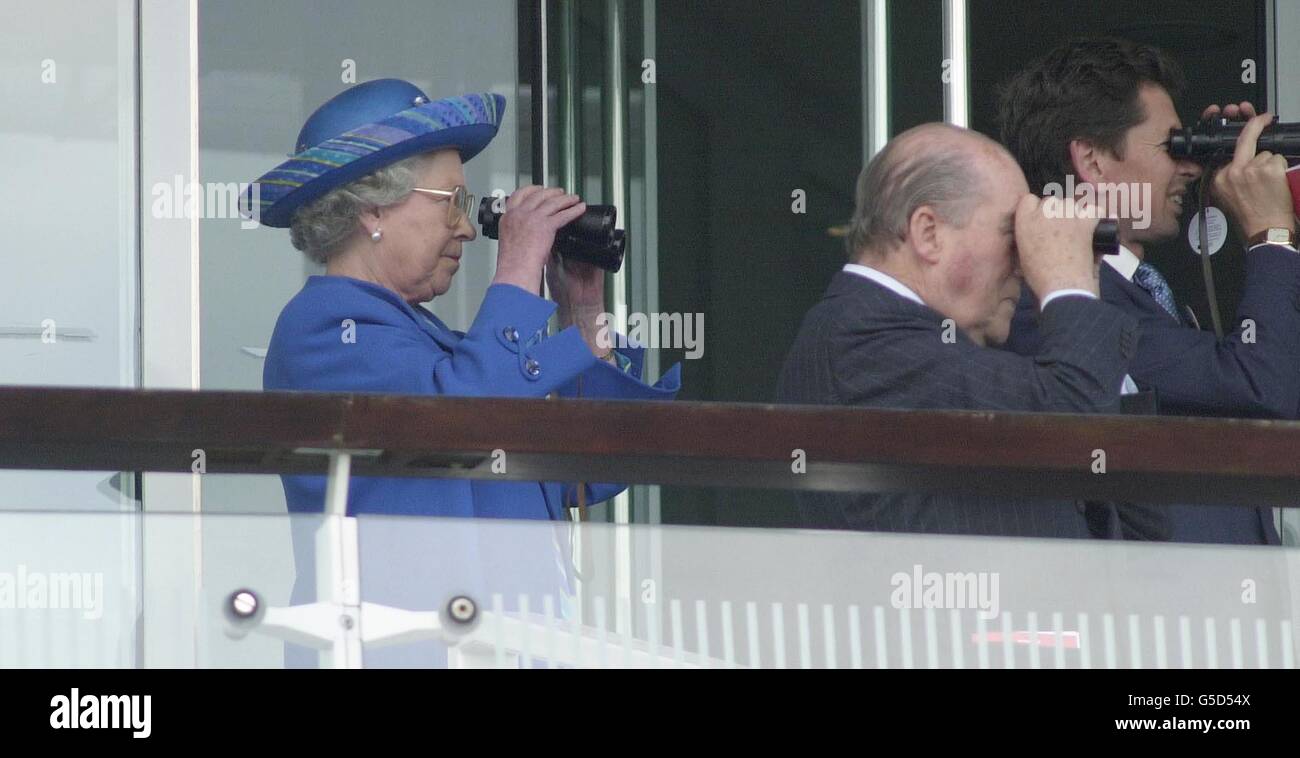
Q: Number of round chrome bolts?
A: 2